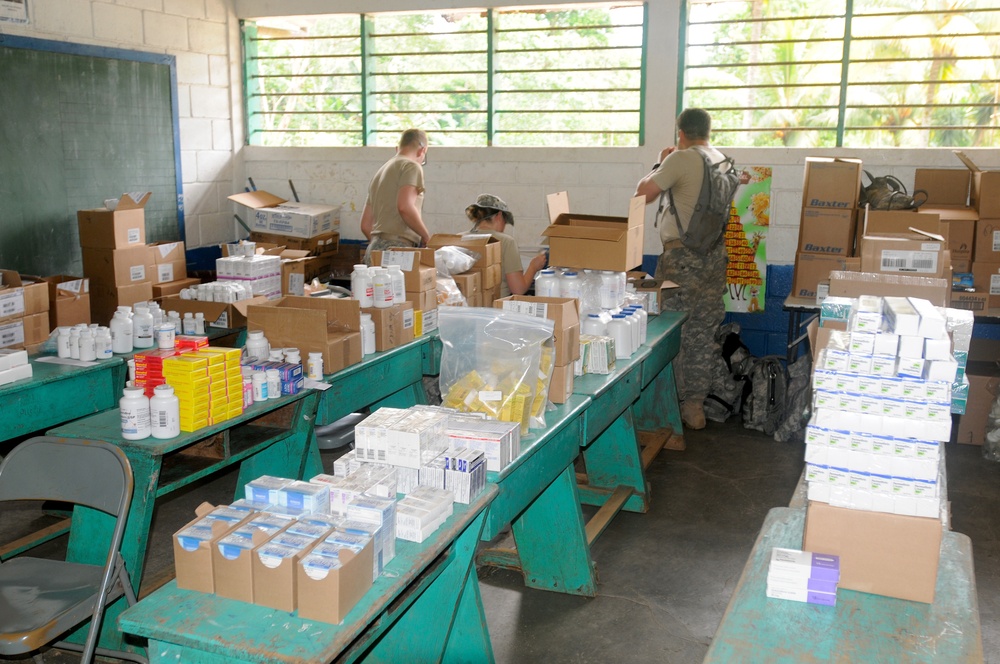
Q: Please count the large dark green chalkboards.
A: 1